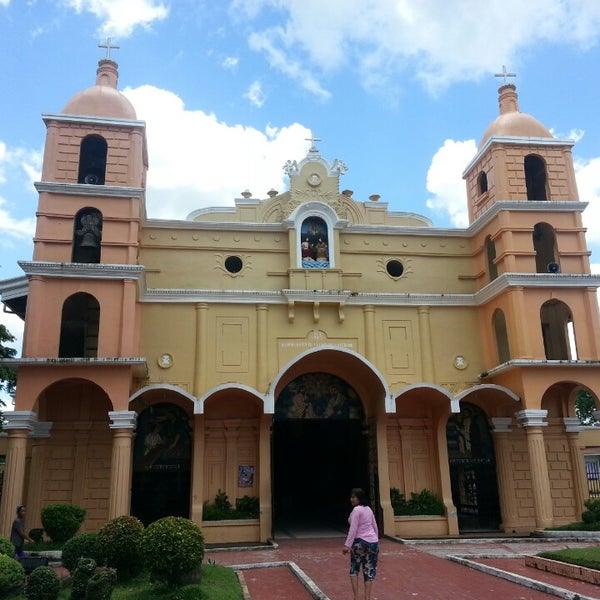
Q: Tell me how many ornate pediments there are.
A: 1